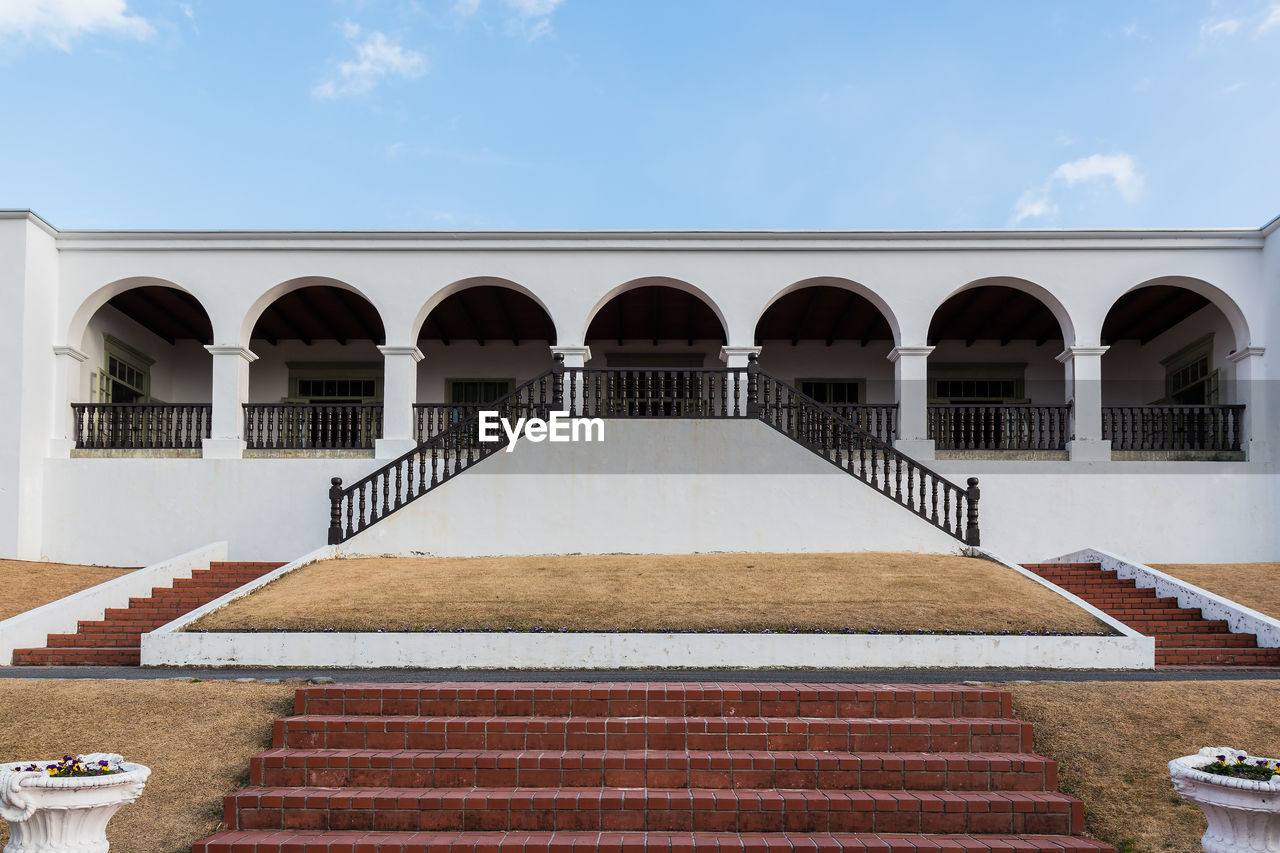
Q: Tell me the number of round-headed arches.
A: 7